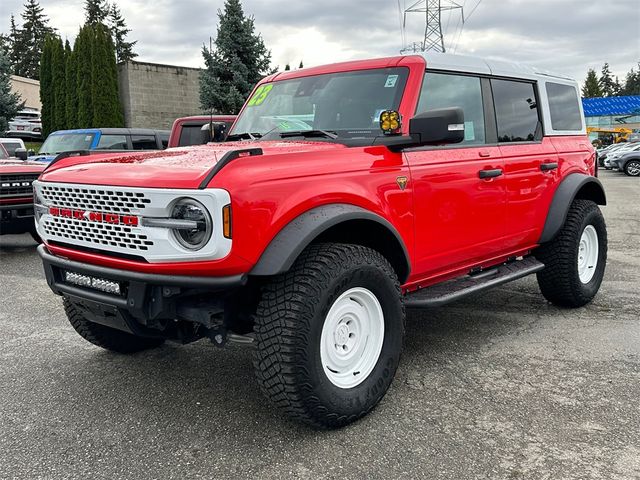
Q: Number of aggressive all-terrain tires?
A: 3